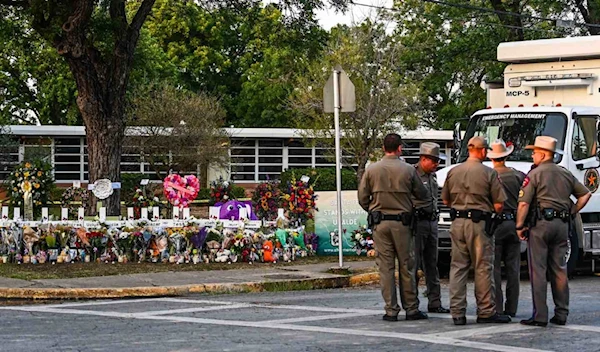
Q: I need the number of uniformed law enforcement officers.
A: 5